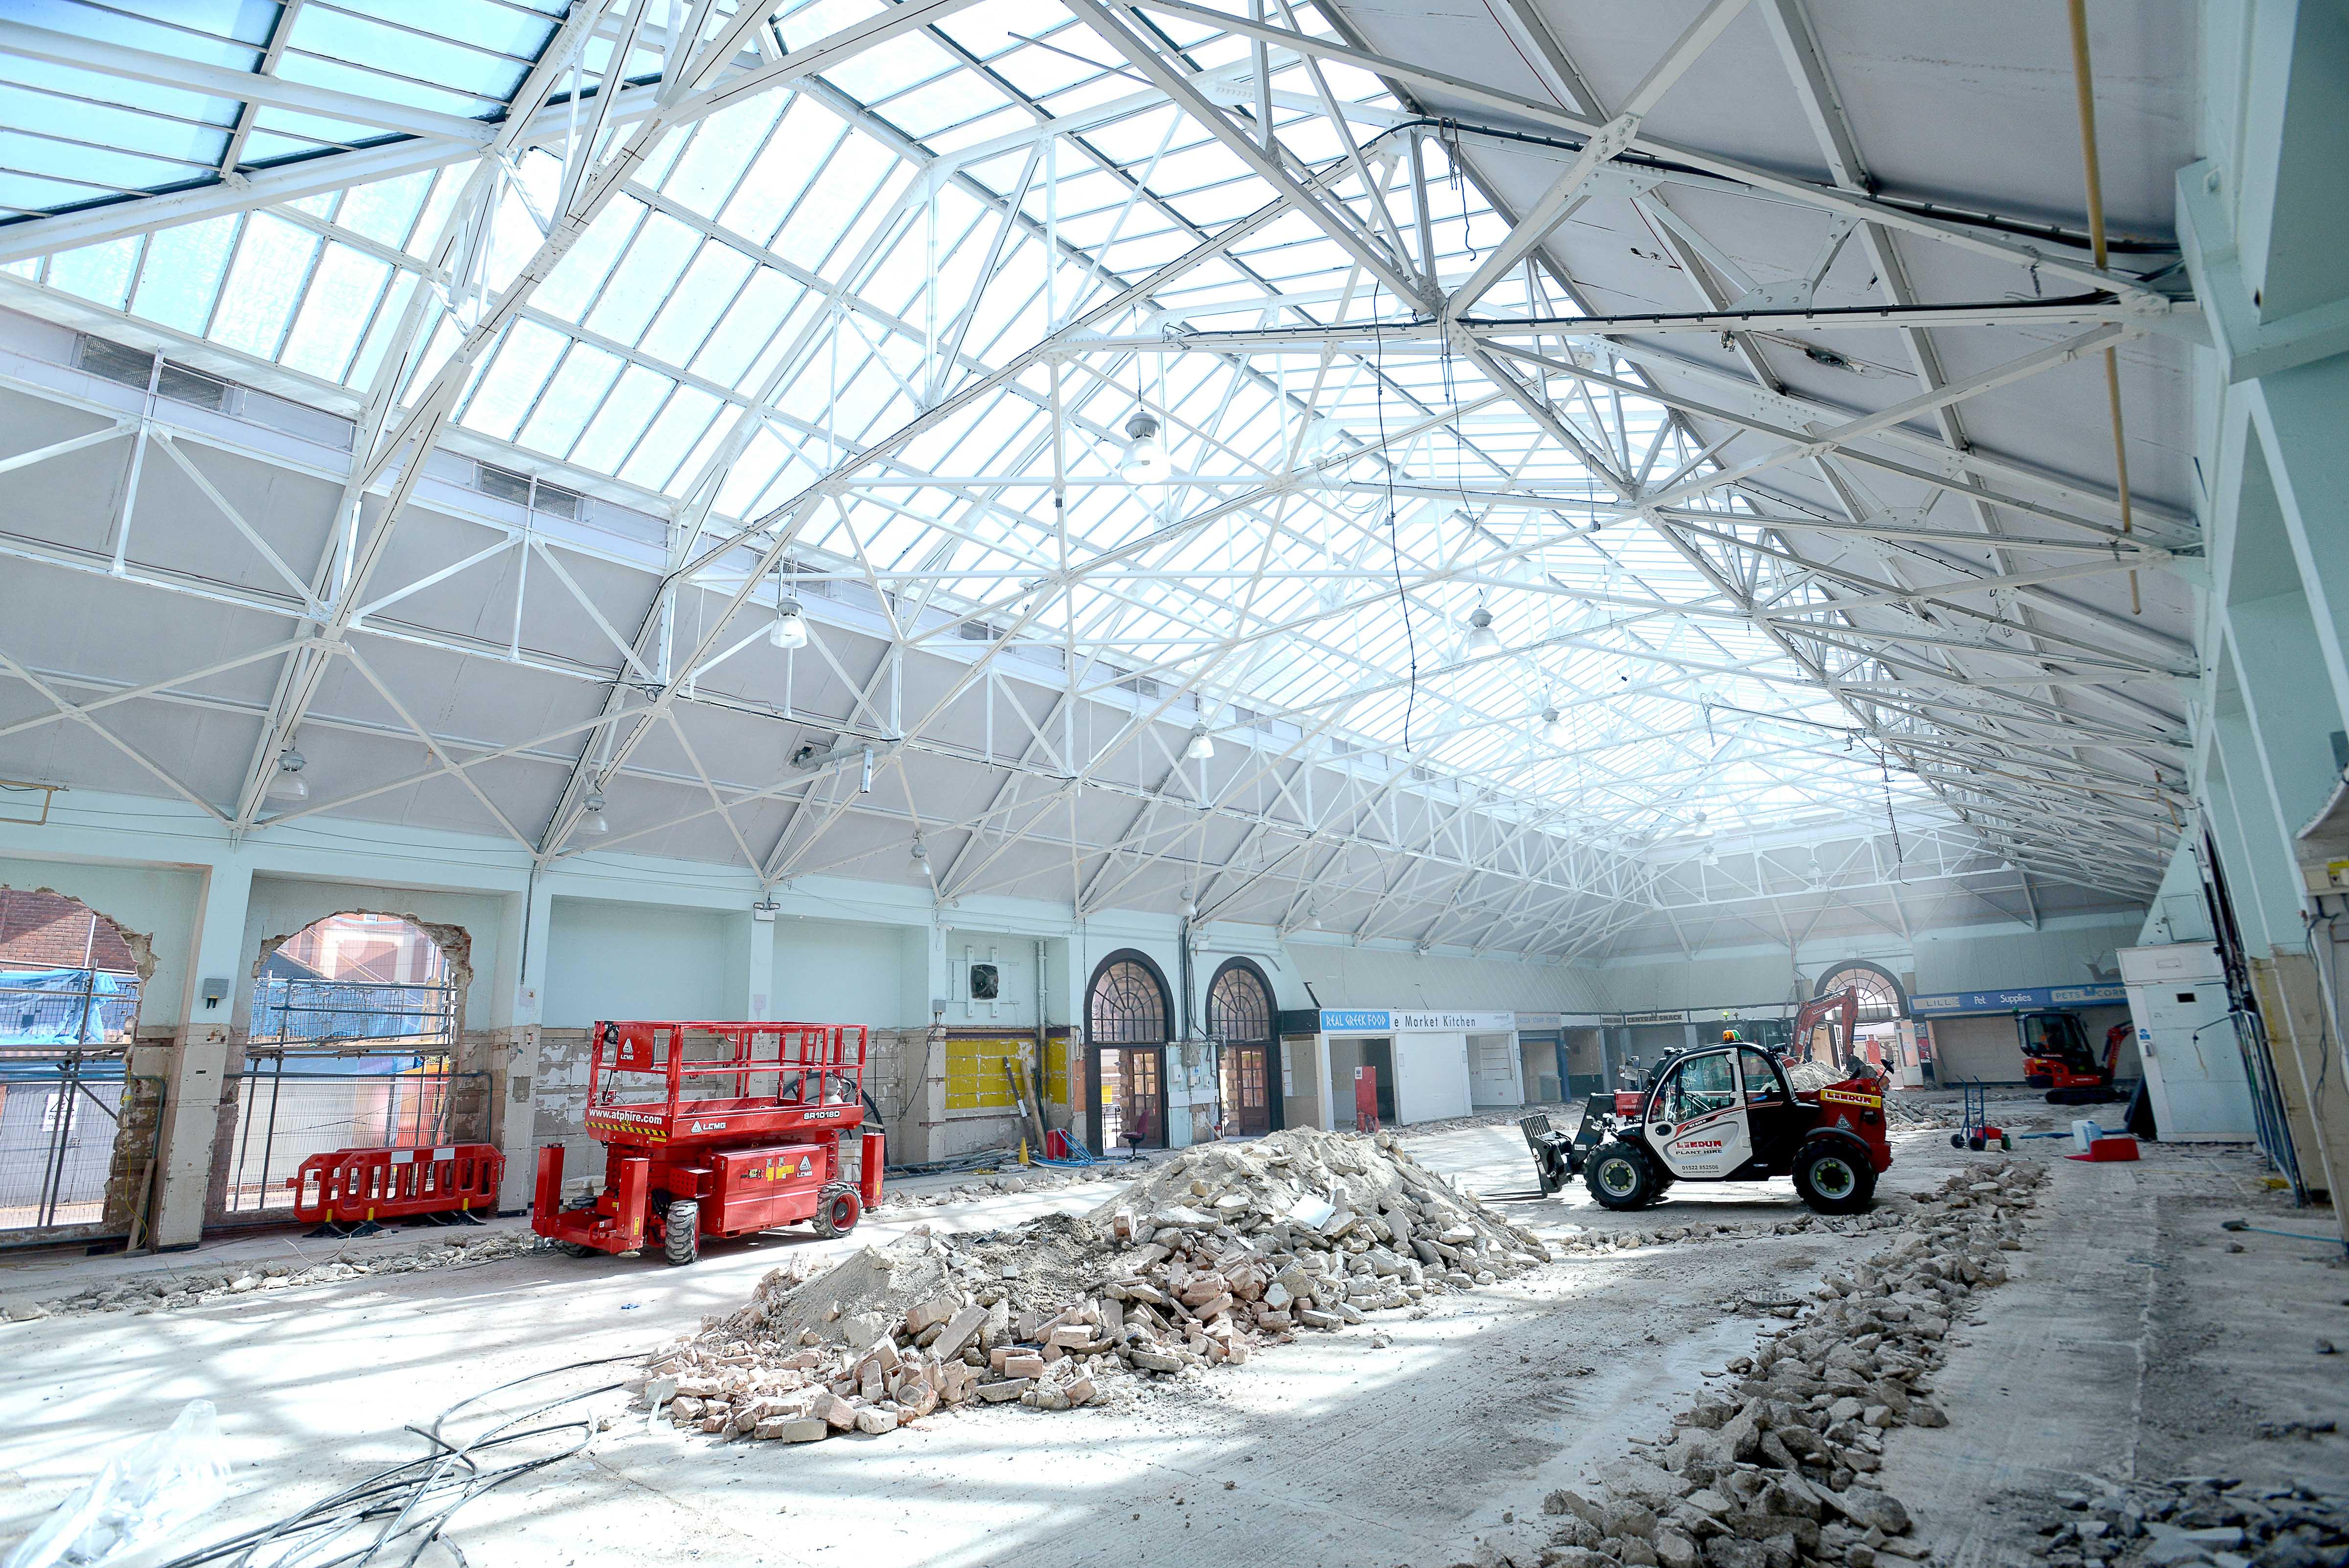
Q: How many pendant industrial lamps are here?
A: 13